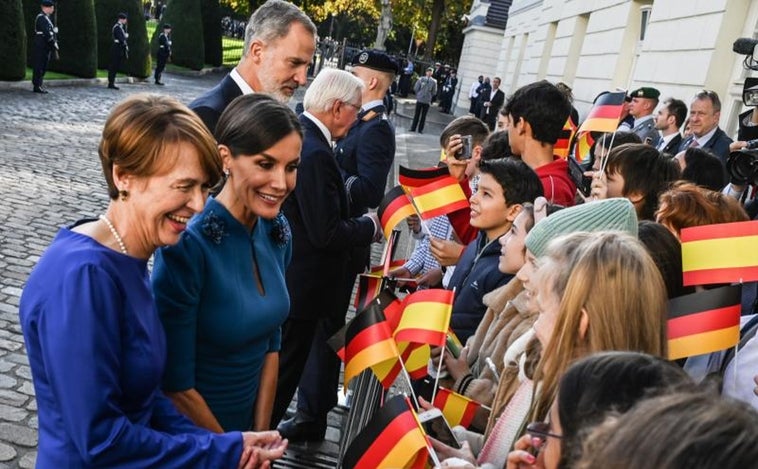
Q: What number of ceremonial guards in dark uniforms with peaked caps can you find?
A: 3